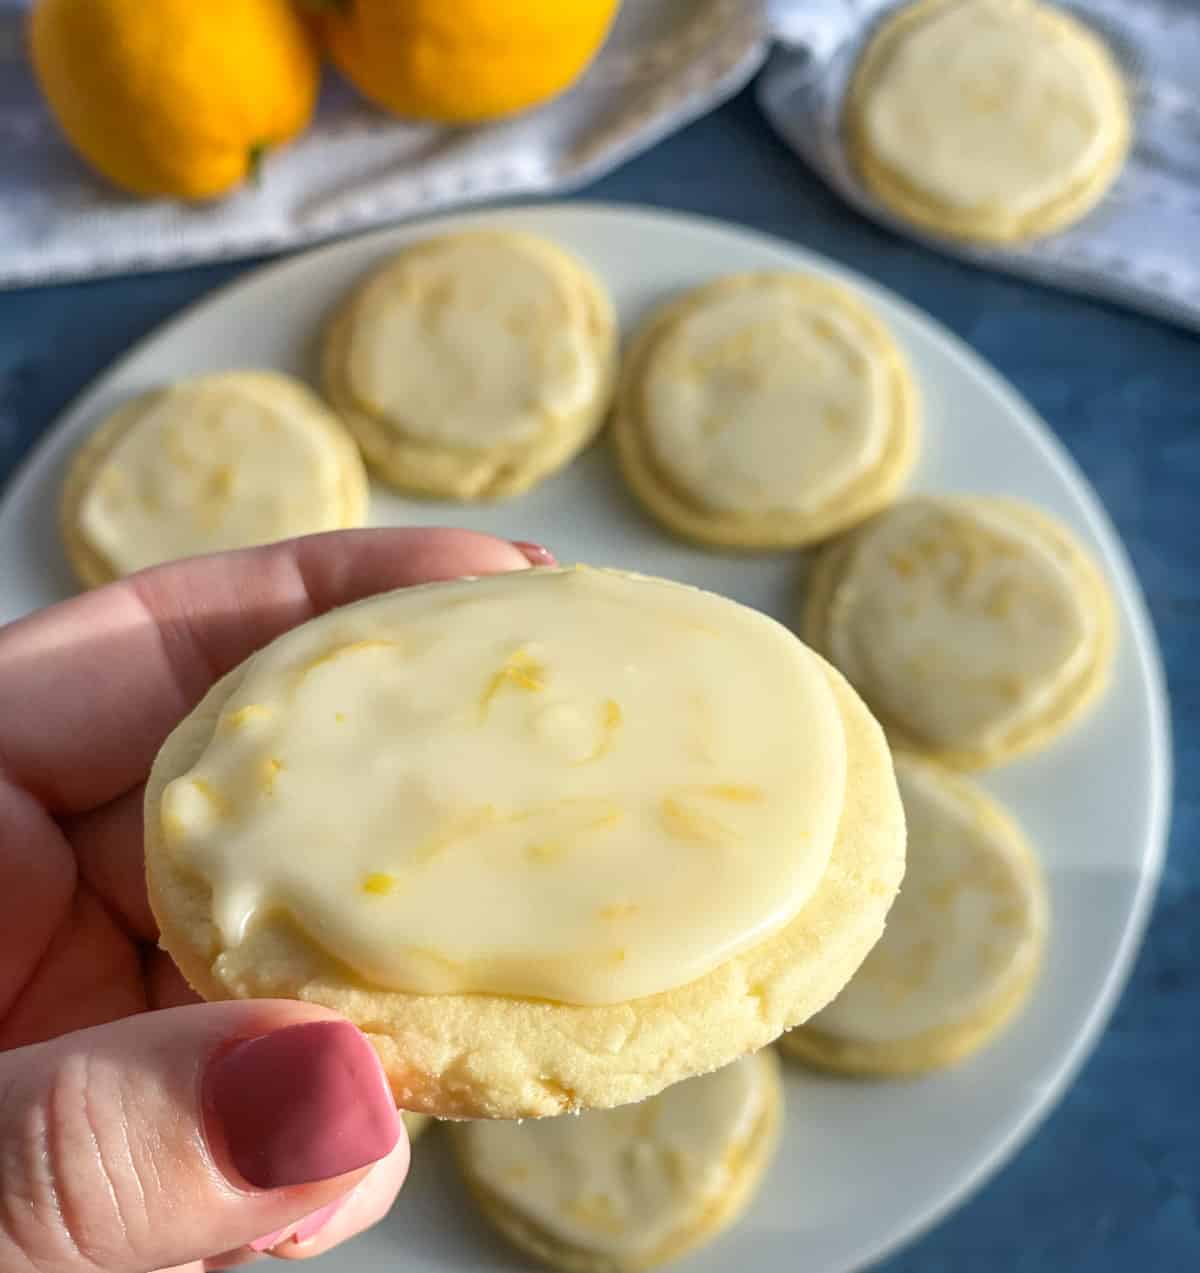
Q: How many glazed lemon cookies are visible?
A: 8